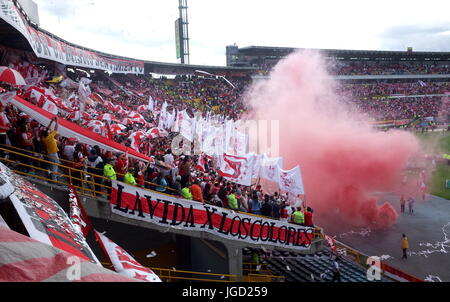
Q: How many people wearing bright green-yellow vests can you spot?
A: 5